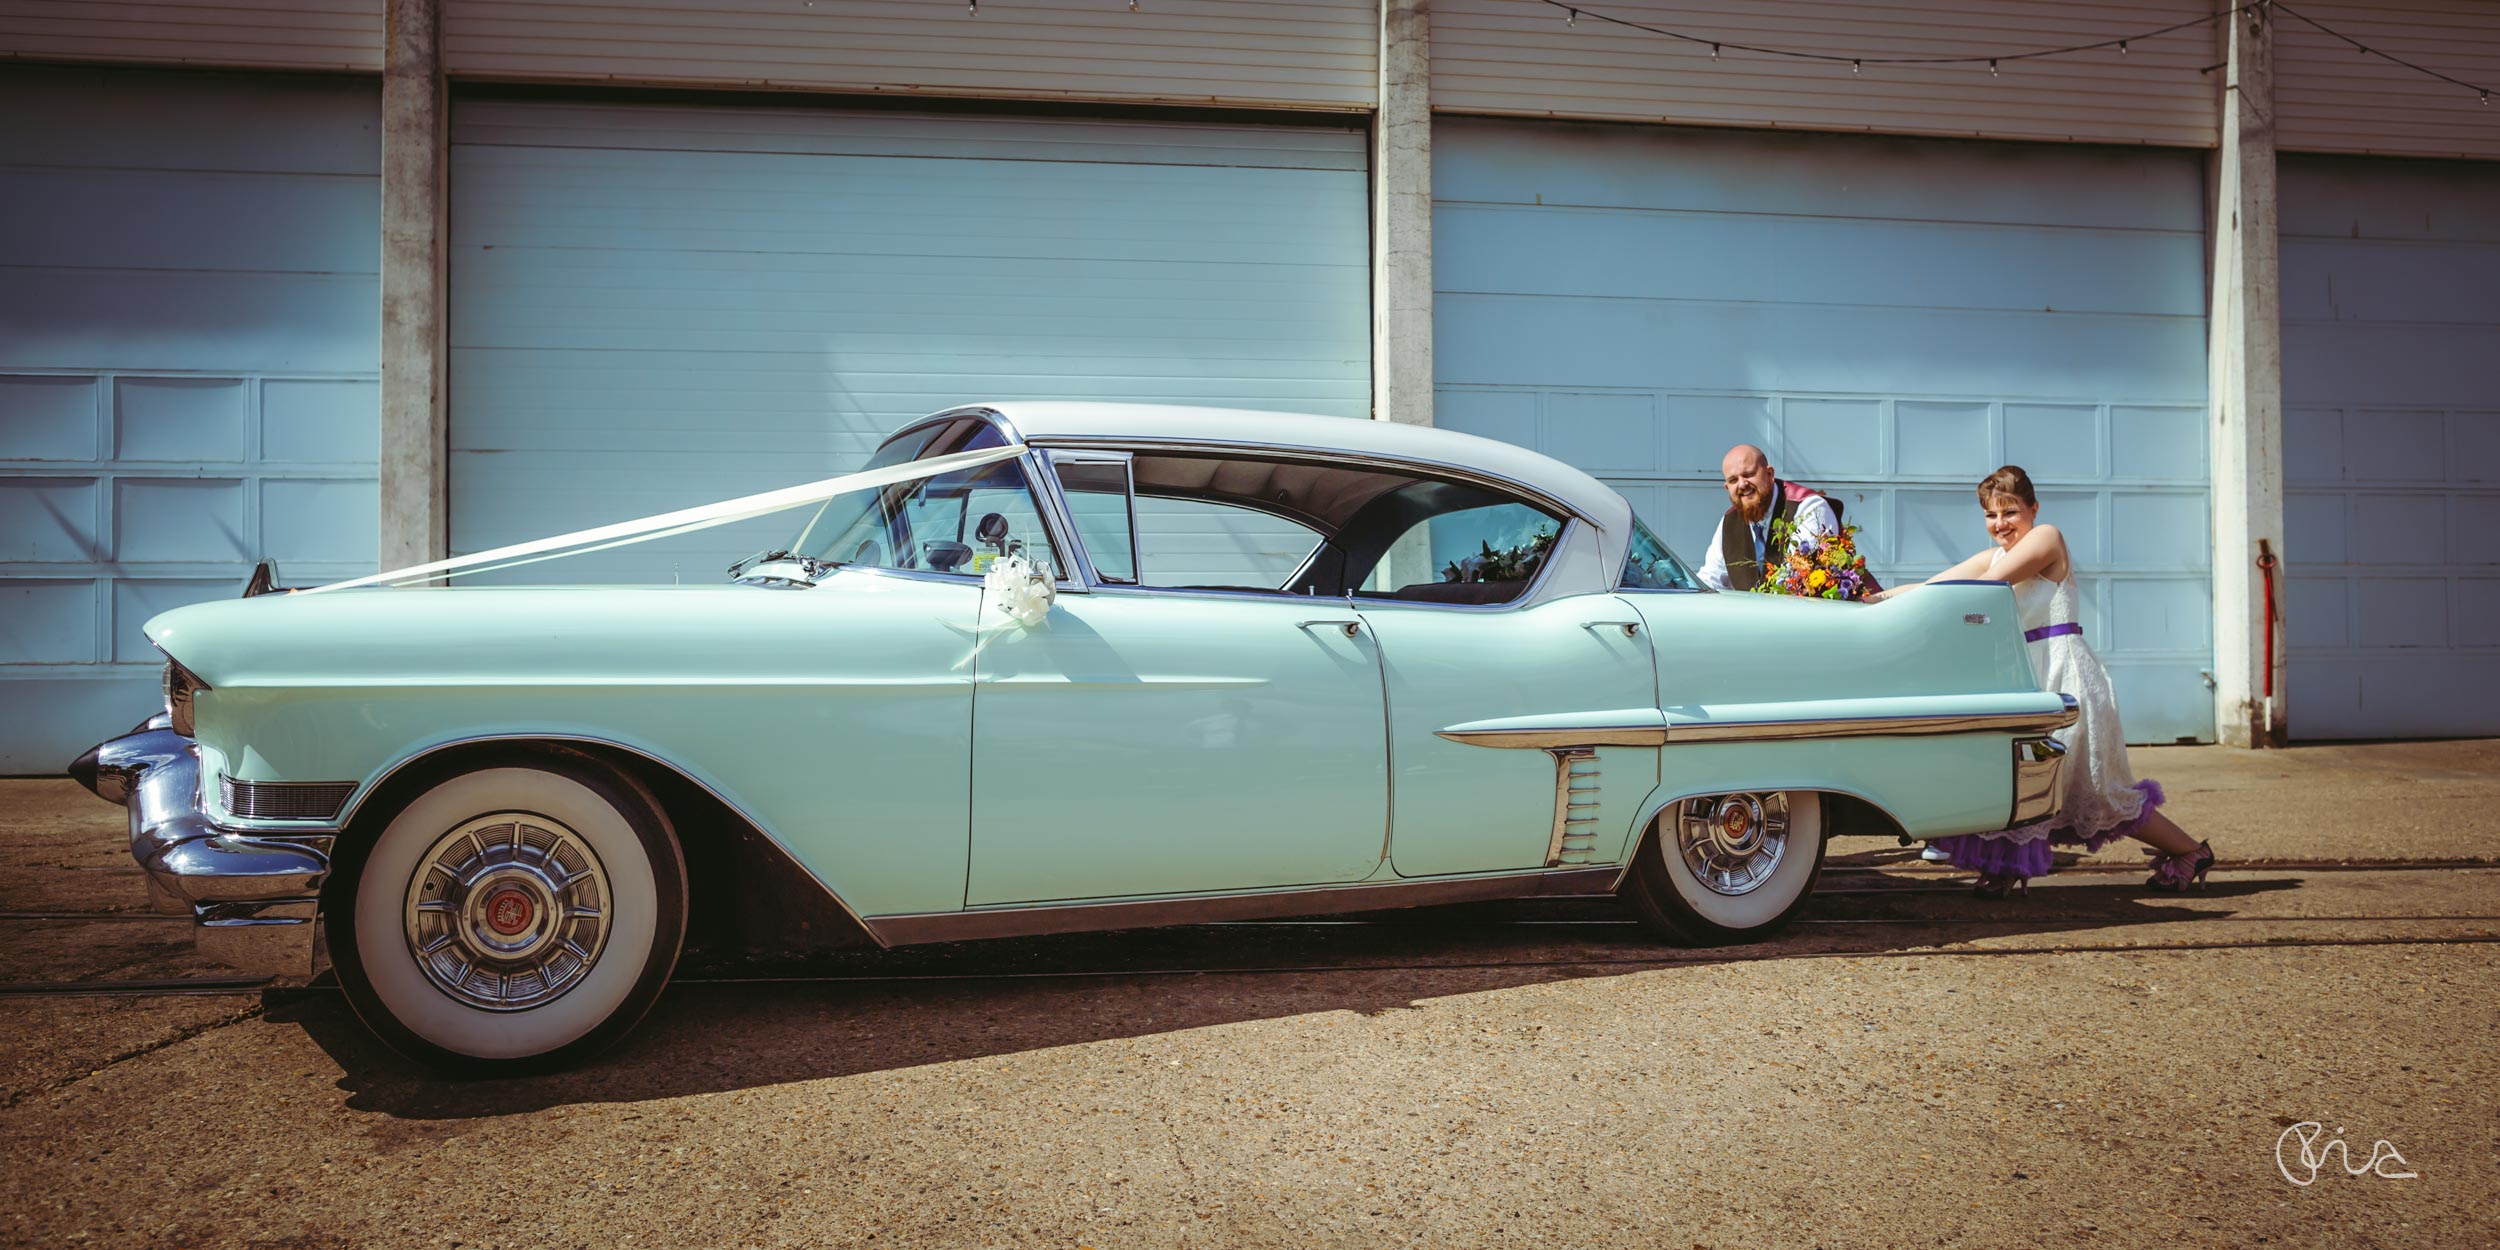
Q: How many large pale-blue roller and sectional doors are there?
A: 4